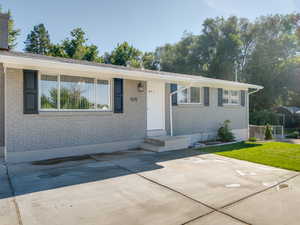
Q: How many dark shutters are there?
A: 6